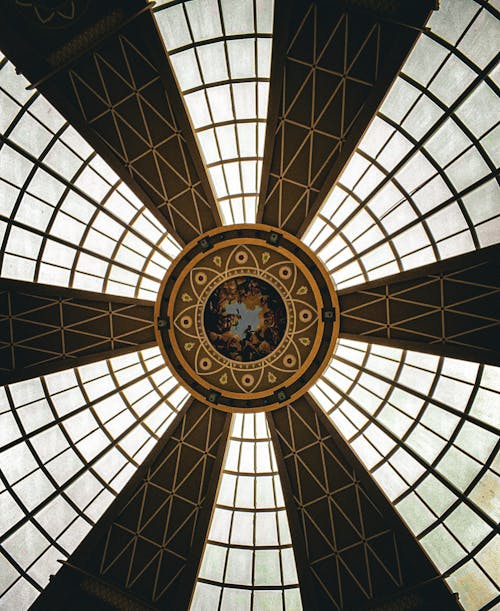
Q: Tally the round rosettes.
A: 8